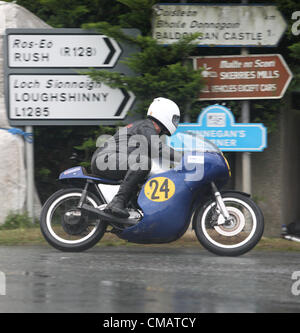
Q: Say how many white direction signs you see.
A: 3